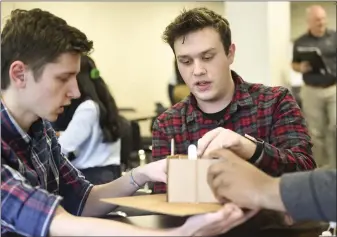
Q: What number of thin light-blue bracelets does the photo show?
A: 1